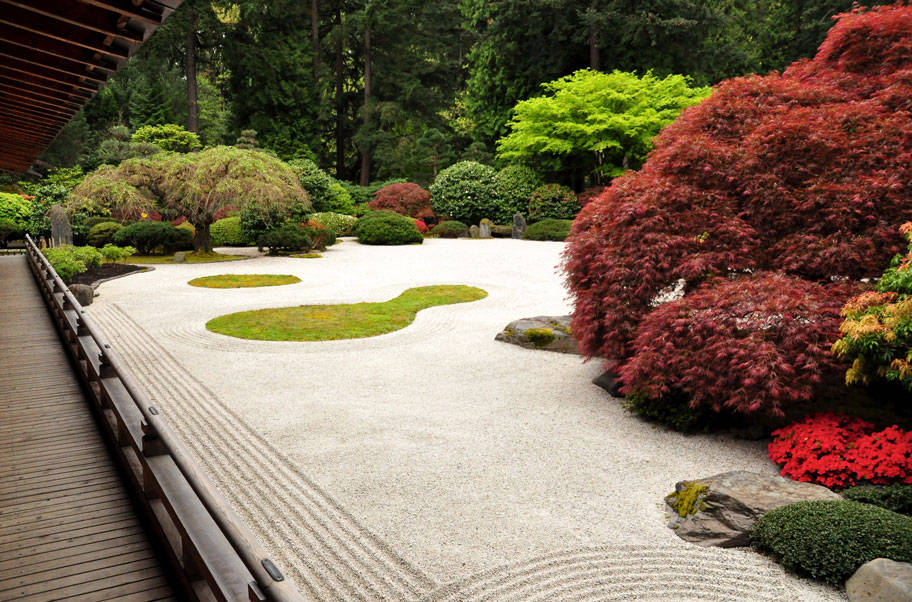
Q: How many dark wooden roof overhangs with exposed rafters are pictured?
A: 1